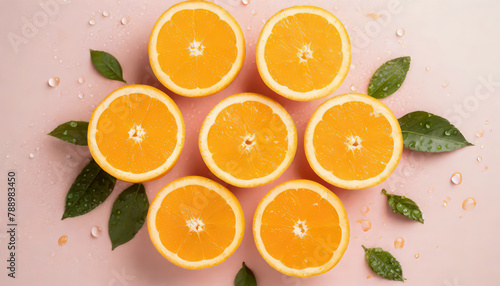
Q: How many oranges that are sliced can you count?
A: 7